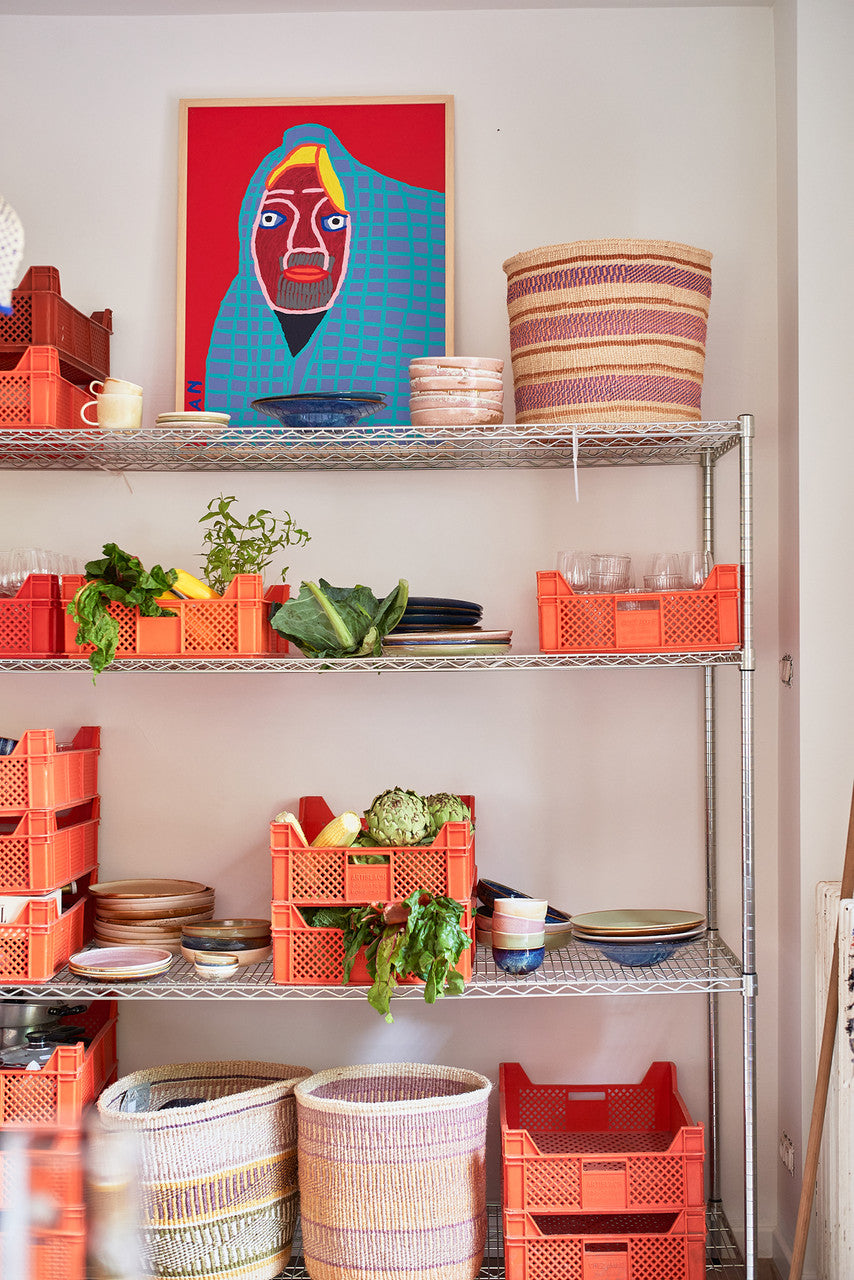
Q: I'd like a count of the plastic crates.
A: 15